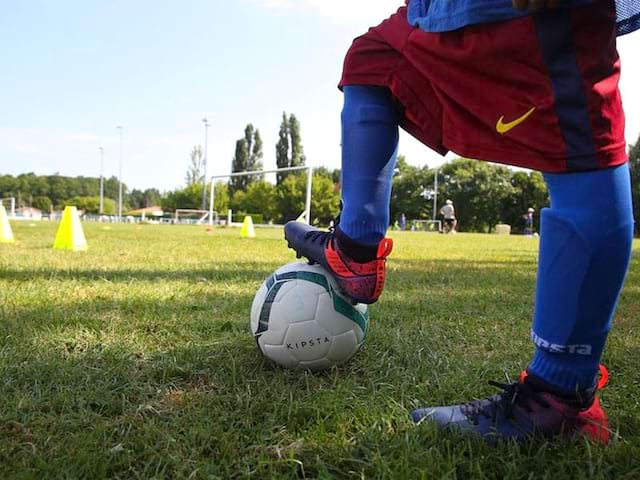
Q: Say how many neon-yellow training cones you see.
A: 3